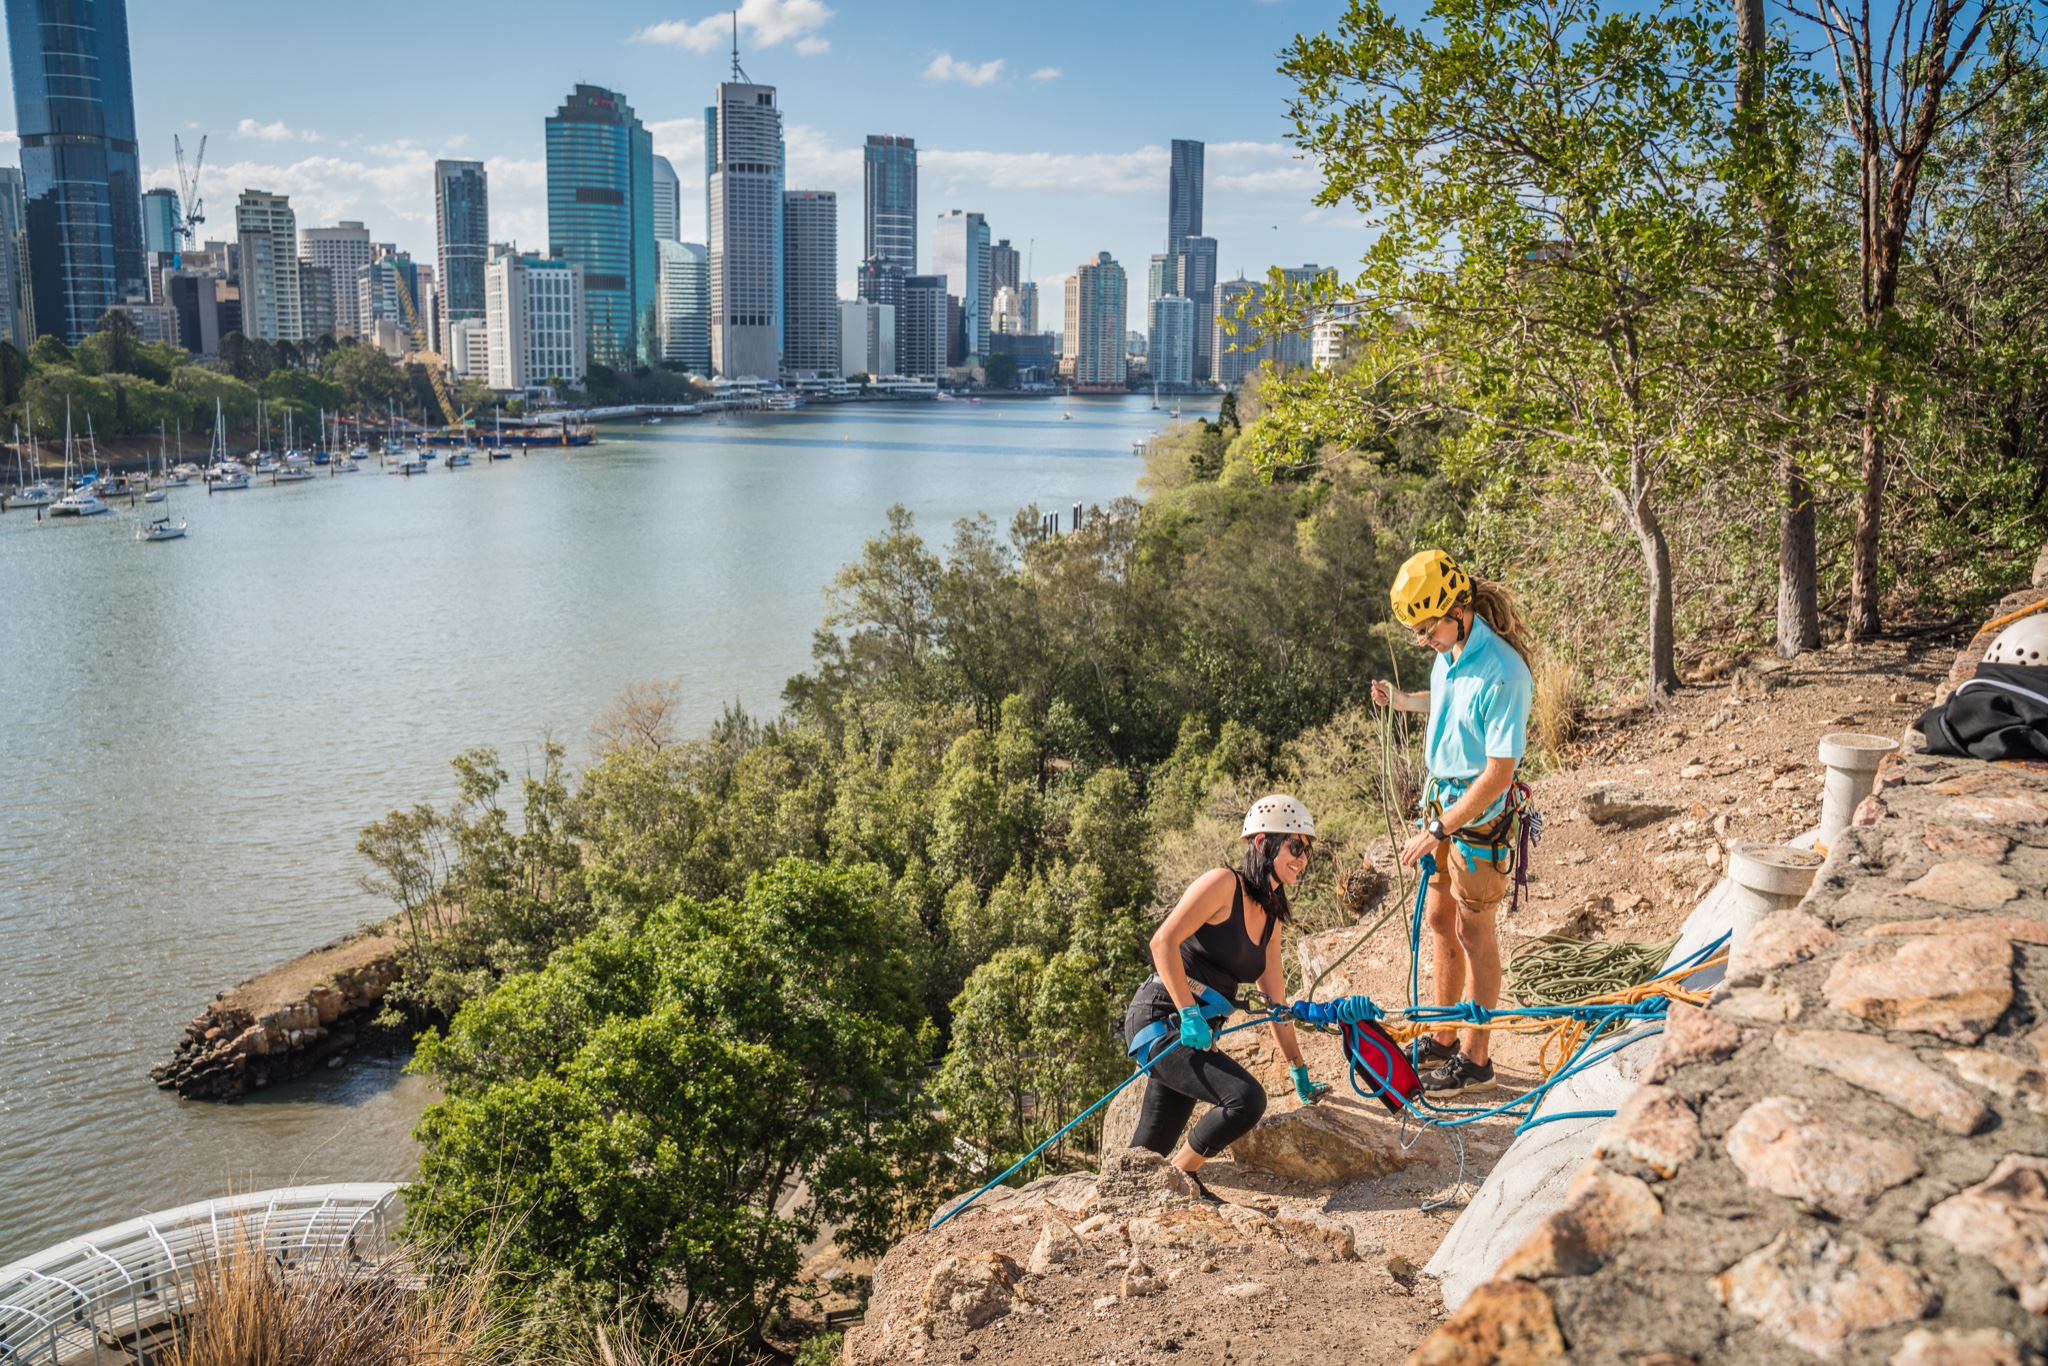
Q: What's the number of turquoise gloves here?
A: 2